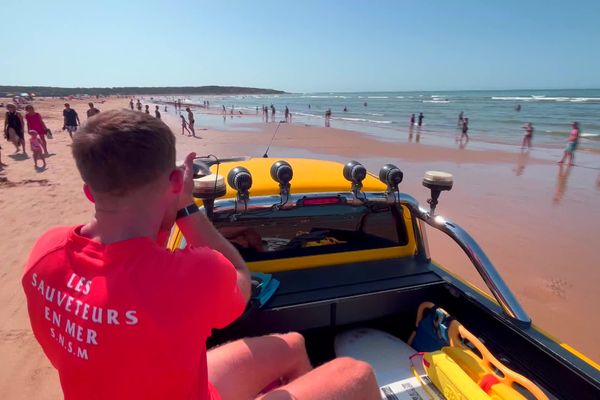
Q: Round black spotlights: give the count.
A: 4